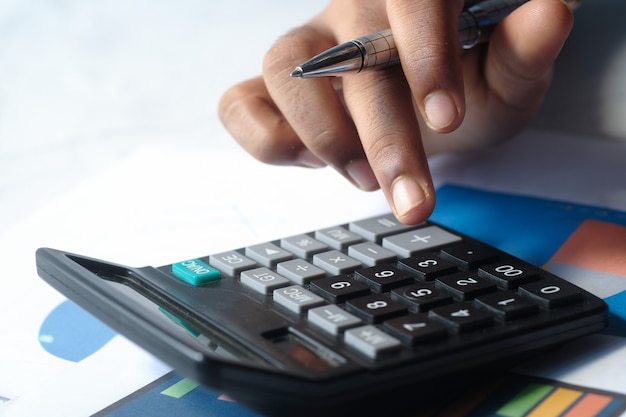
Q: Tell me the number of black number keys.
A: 11